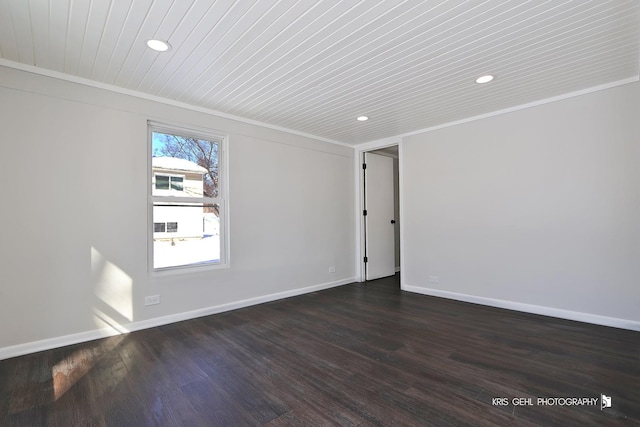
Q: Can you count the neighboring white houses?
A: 1